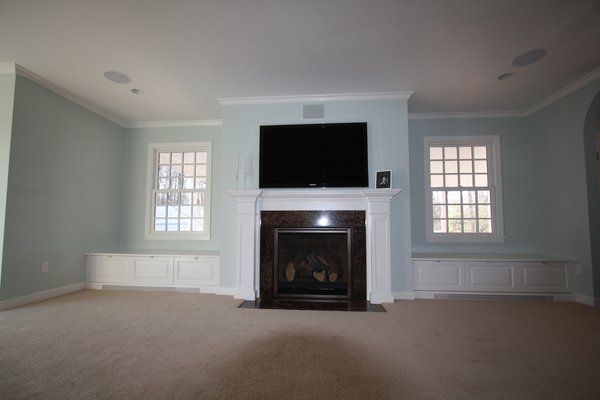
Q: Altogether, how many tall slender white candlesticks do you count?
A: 2